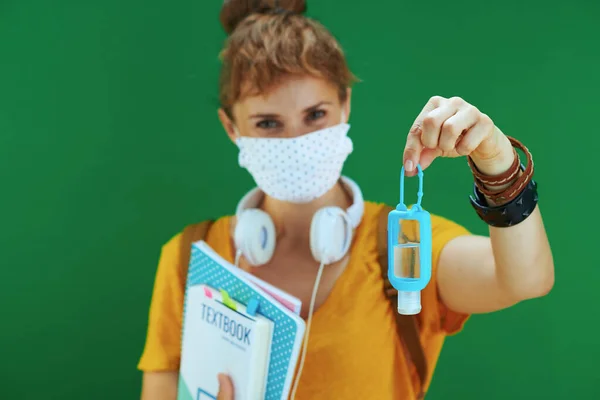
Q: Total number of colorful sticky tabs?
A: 3